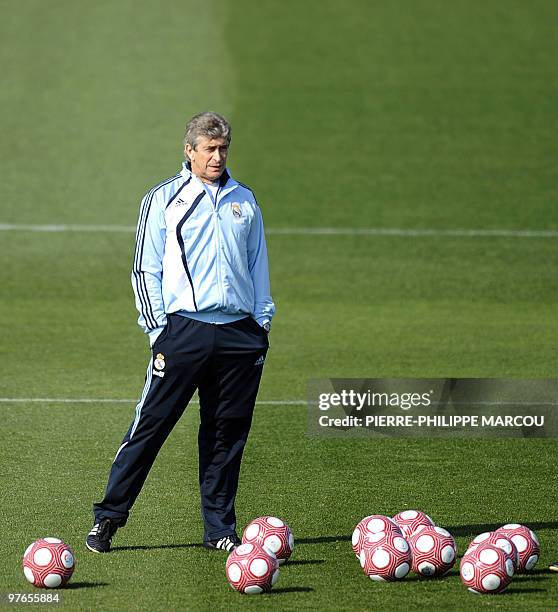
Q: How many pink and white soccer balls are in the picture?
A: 10